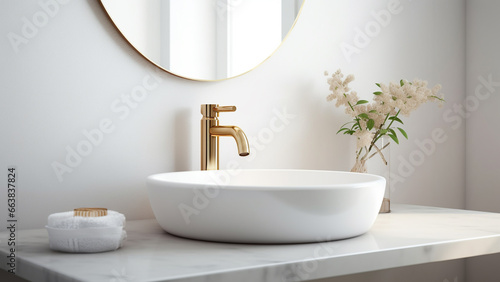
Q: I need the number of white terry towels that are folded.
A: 2